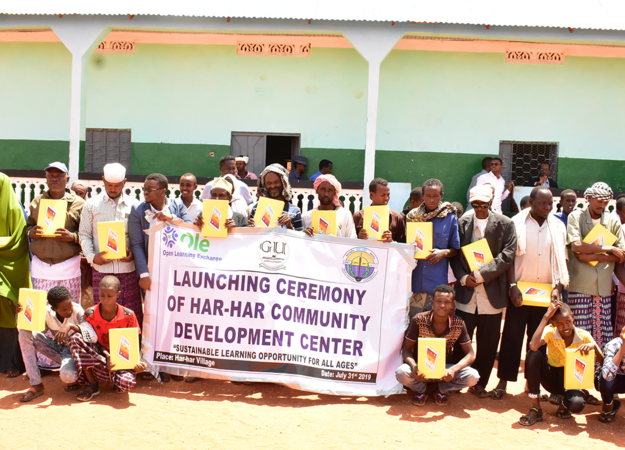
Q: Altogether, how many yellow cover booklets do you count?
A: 14